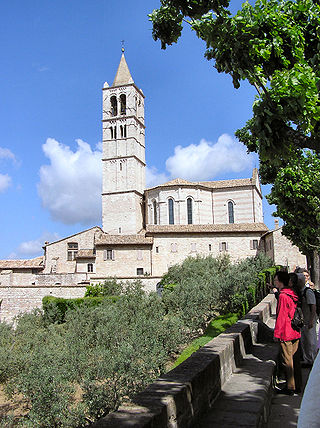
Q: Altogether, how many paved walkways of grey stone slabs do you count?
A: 1